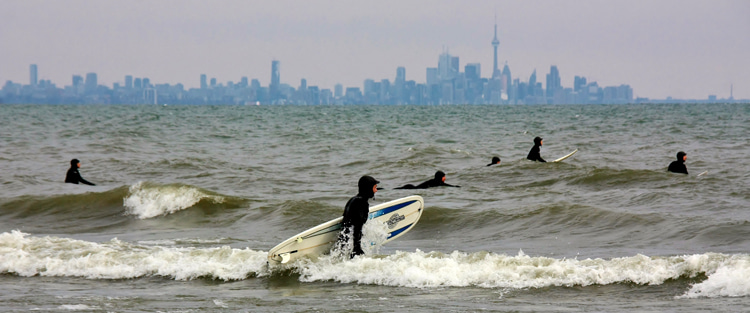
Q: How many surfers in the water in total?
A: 6